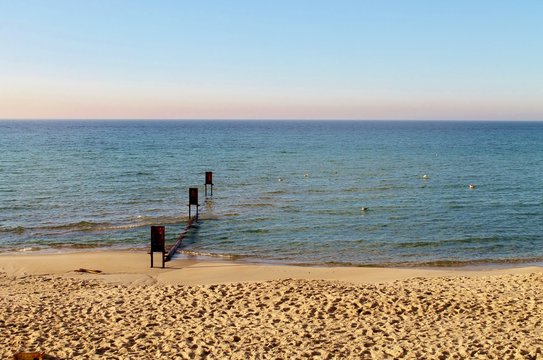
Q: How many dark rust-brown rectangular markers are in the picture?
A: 3